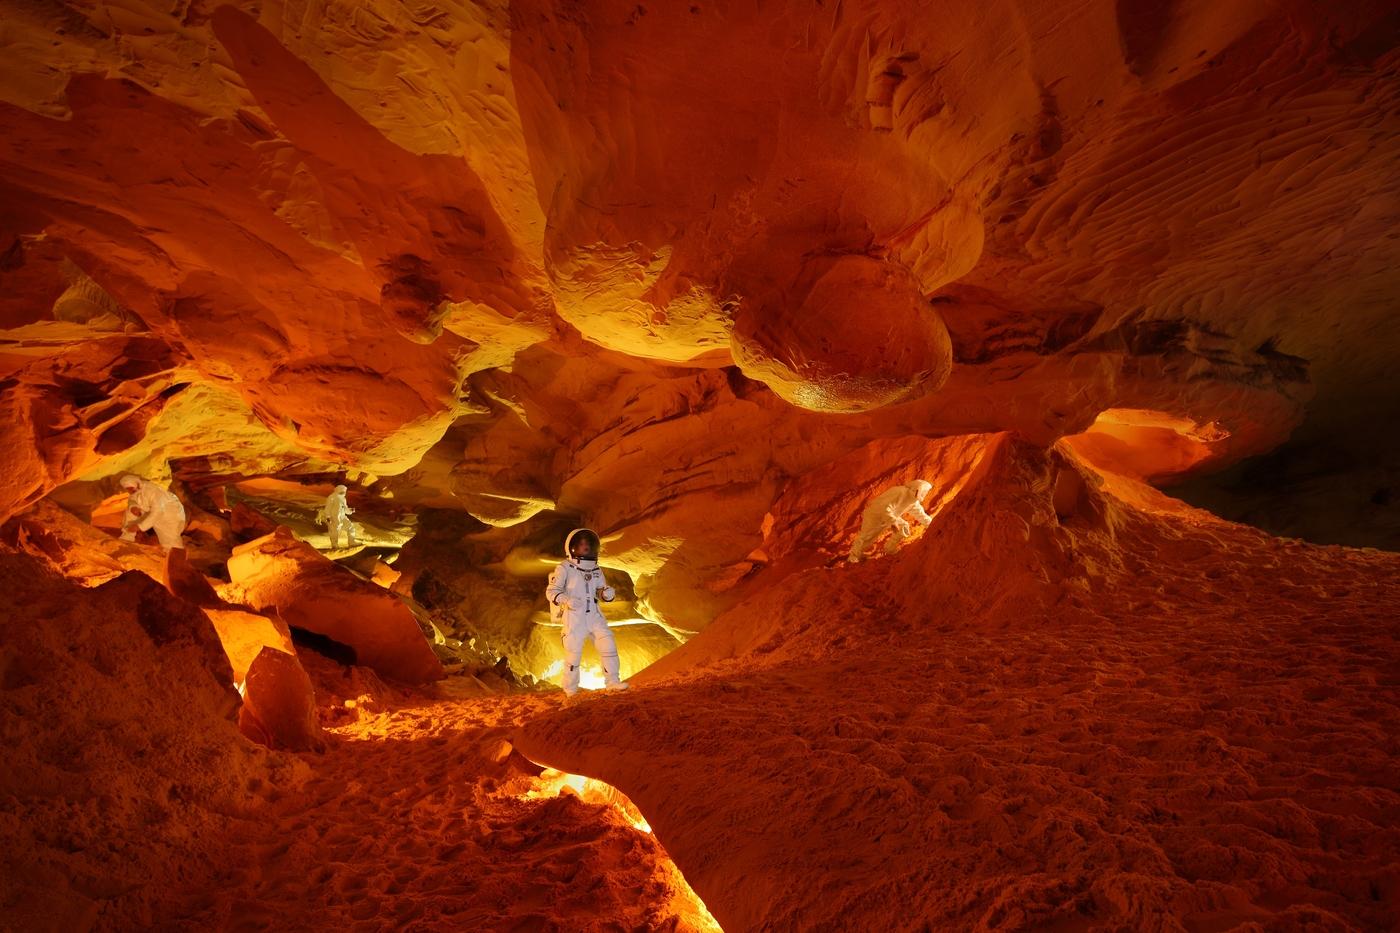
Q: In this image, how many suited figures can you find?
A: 4